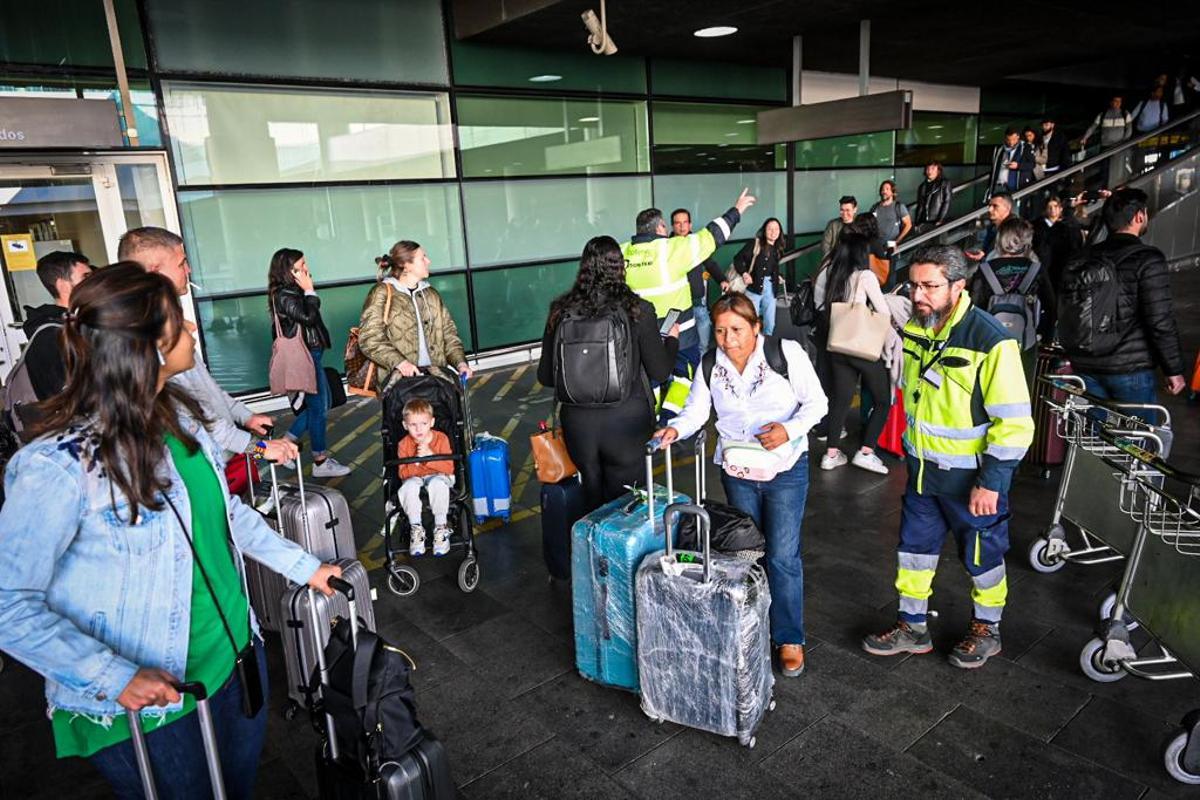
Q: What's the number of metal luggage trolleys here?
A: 2